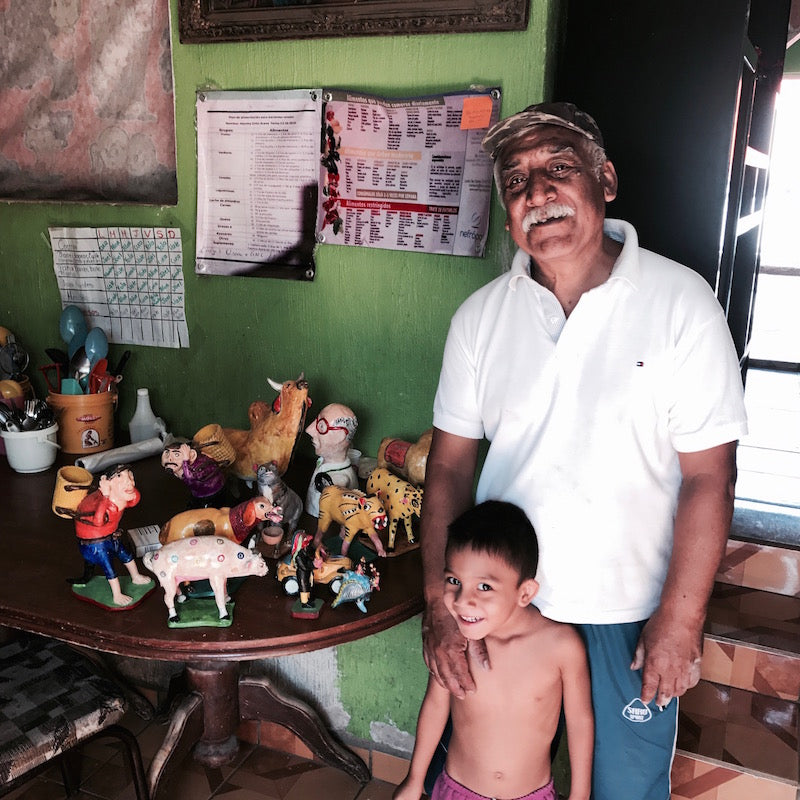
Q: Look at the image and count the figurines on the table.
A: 13